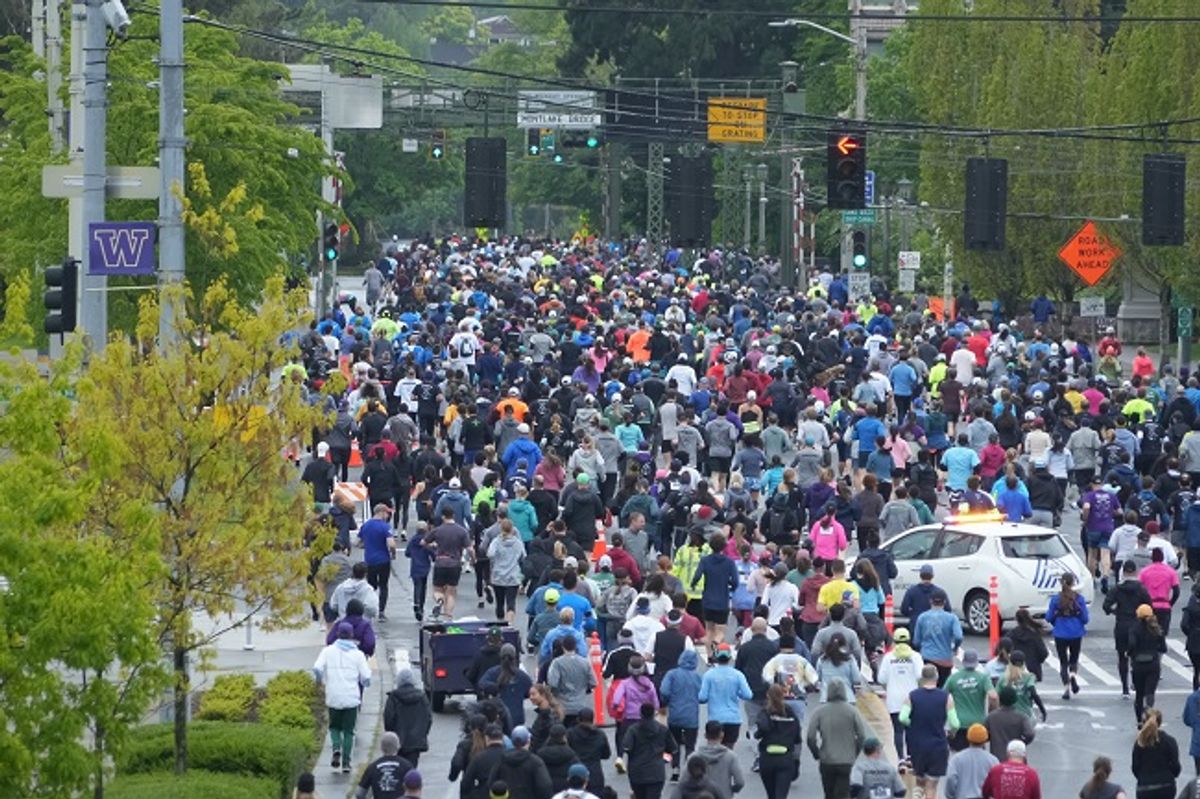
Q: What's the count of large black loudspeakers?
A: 4